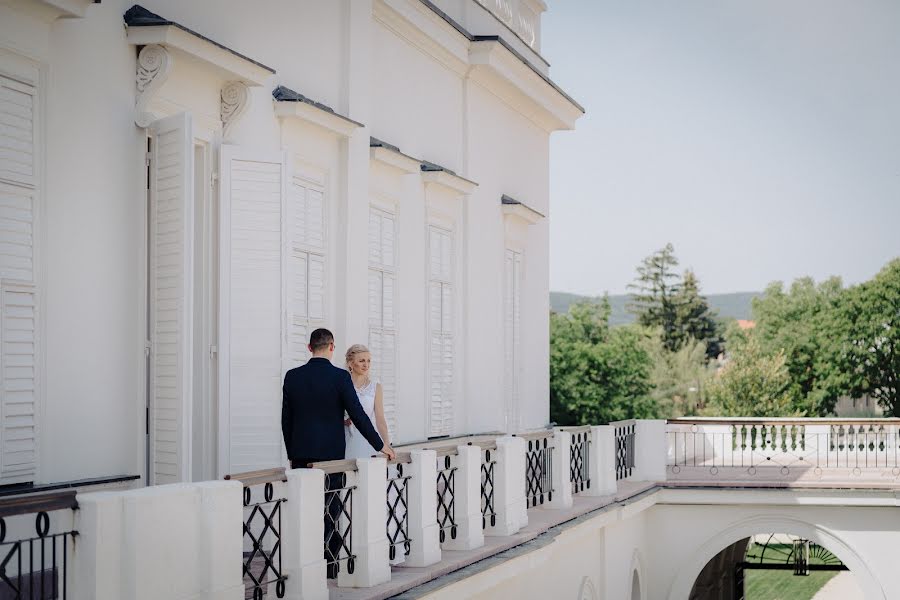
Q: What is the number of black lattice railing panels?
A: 9